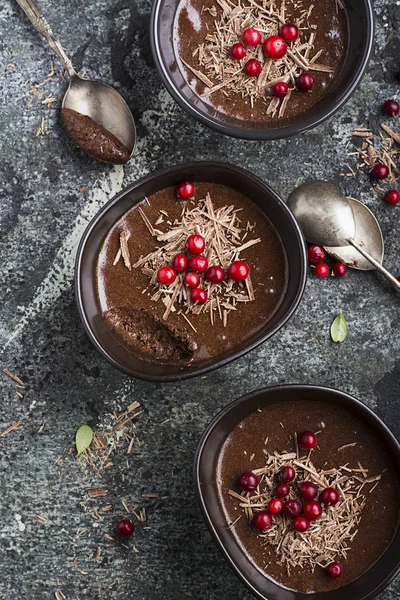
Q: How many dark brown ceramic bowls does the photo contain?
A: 3